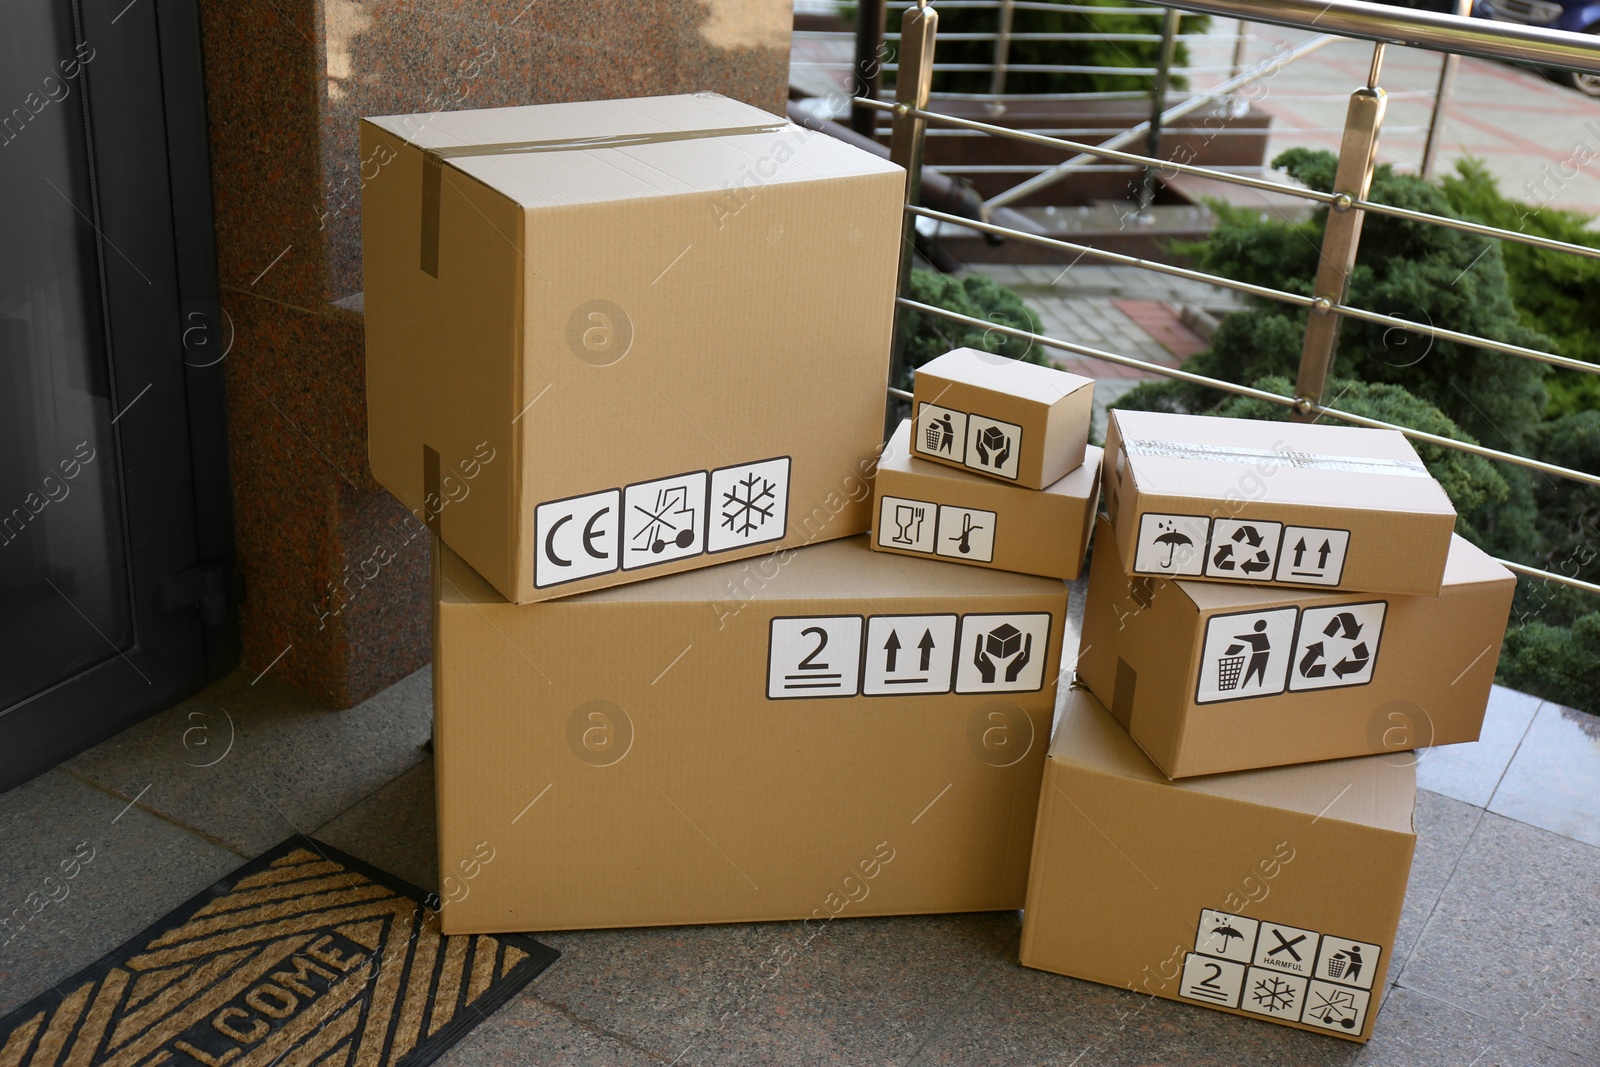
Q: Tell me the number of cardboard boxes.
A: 7